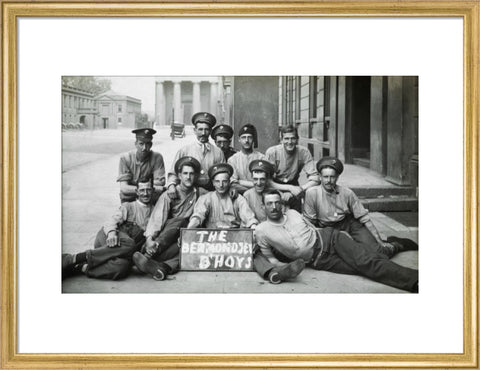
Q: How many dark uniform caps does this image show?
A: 8